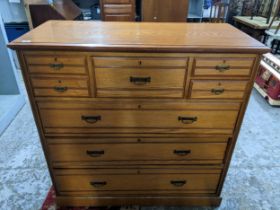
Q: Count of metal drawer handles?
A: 11